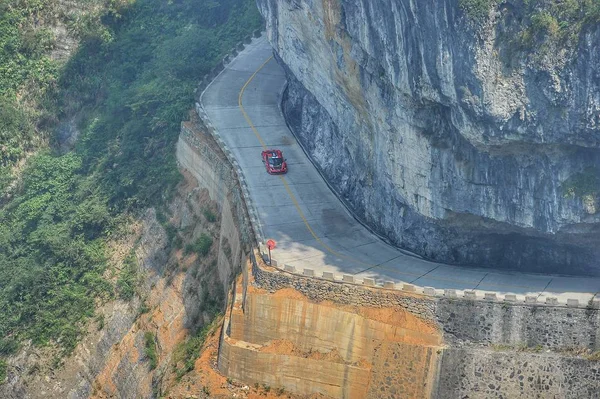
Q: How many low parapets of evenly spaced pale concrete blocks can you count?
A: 1